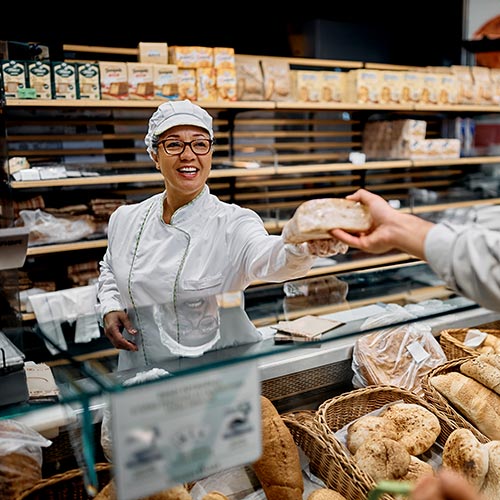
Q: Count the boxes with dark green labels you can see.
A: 4